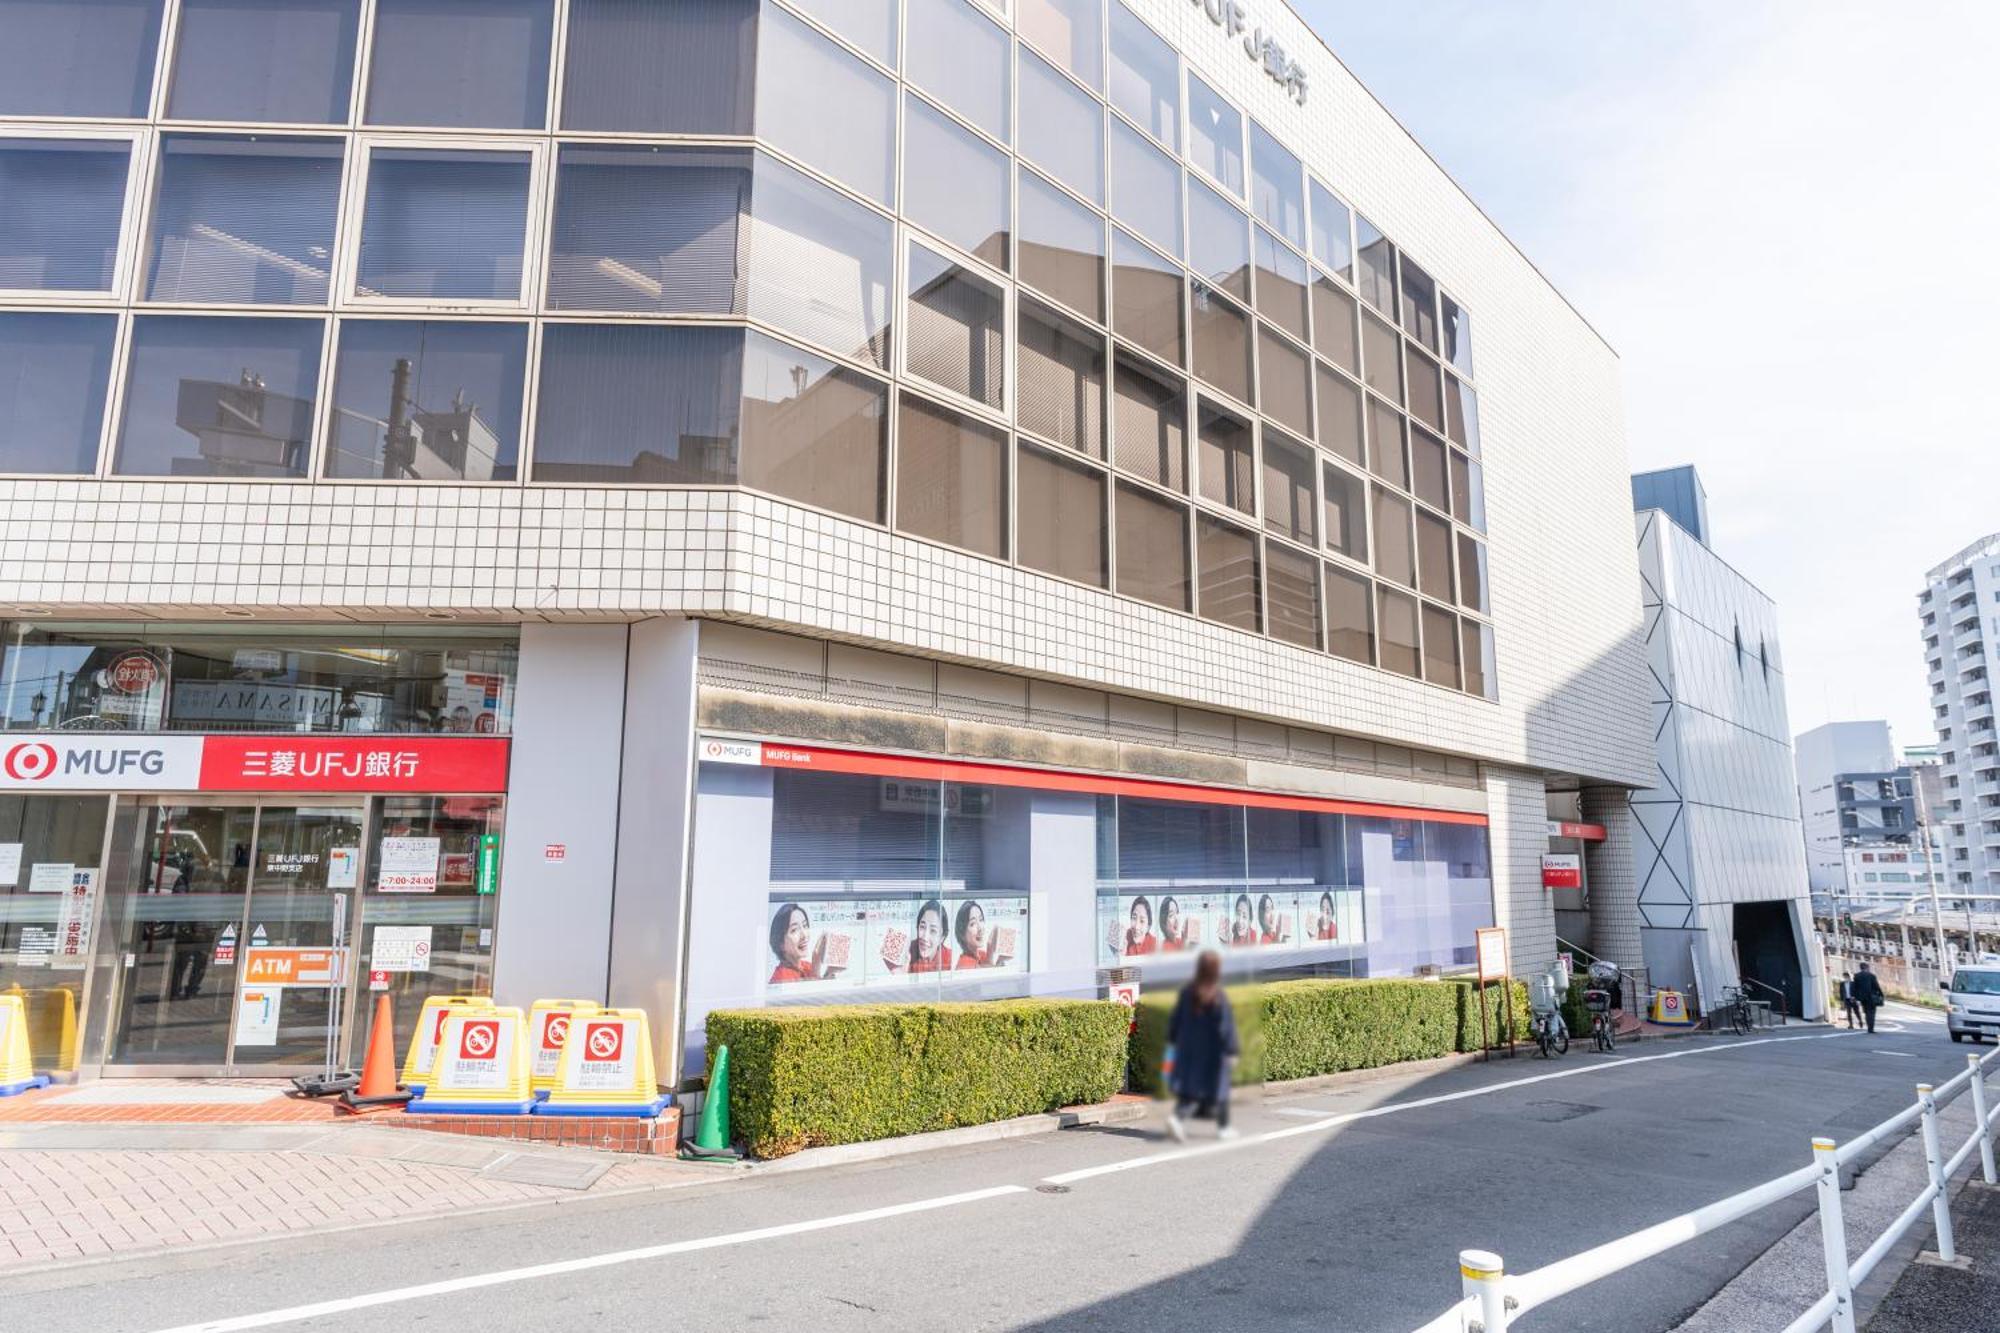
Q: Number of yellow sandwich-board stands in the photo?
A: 6